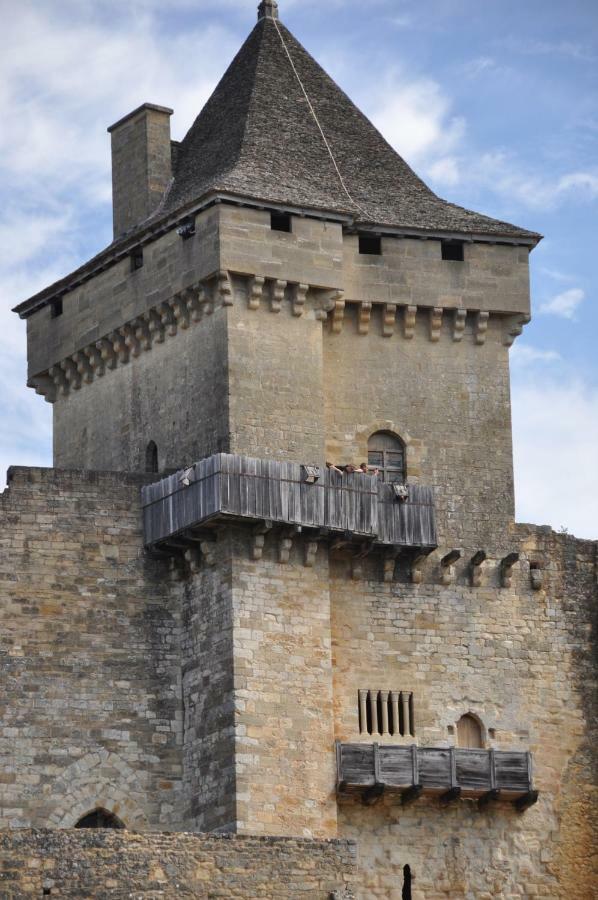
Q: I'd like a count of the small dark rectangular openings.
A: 6